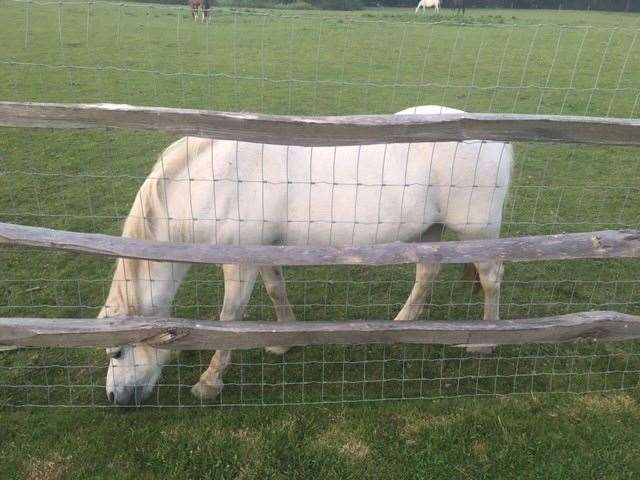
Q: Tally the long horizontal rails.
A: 3